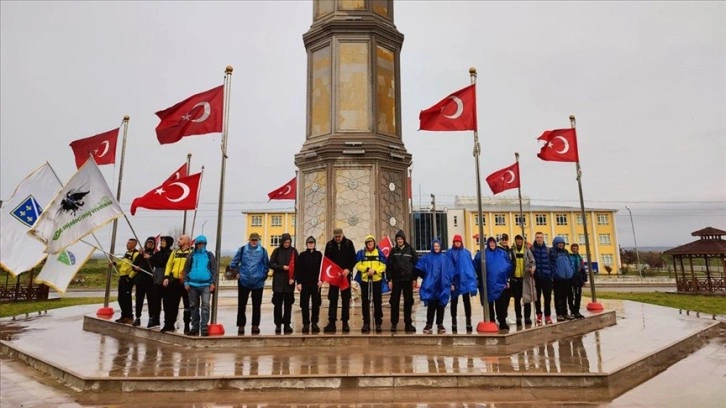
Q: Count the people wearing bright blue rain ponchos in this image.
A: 3